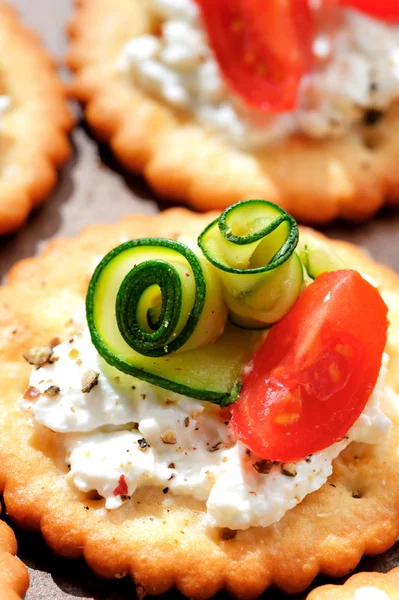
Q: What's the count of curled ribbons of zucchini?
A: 2